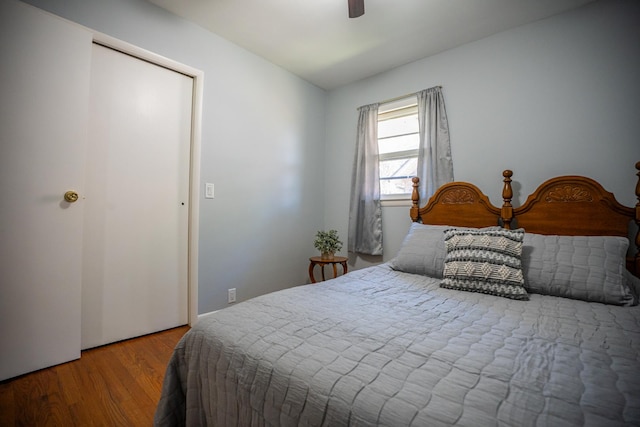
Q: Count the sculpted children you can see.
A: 0